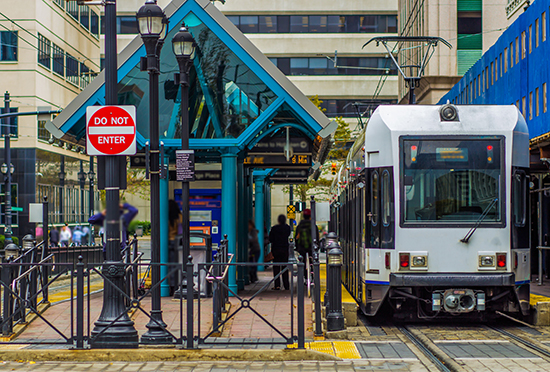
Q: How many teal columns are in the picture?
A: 3